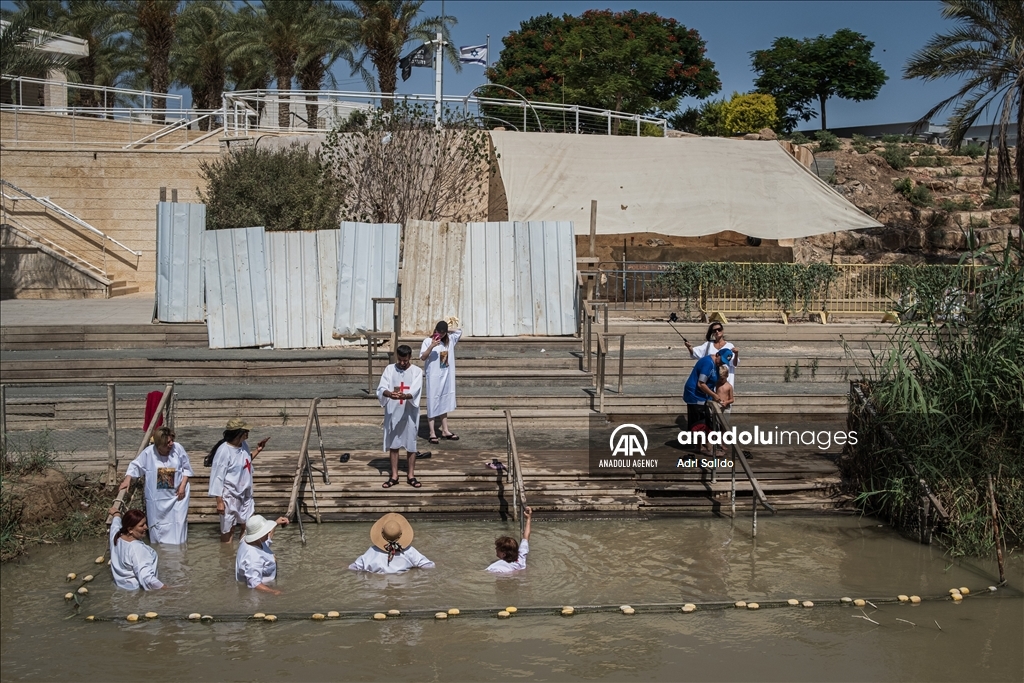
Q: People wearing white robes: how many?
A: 9